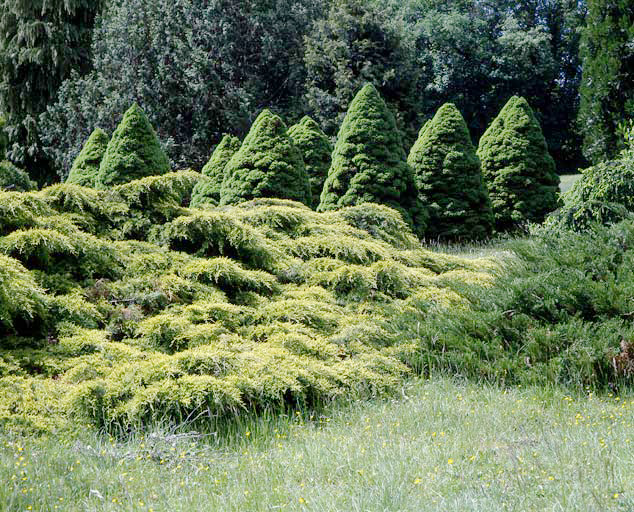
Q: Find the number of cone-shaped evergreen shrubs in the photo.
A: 8